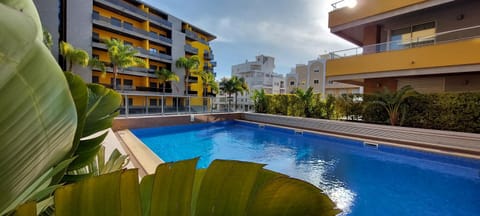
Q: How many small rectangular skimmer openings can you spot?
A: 3